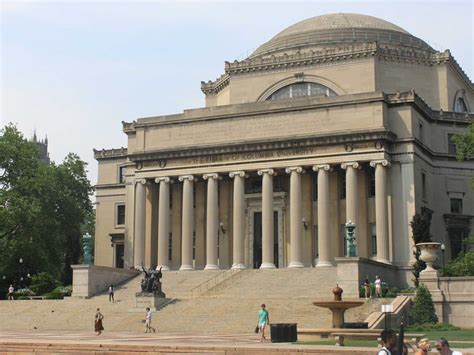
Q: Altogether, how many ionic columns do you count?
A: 10